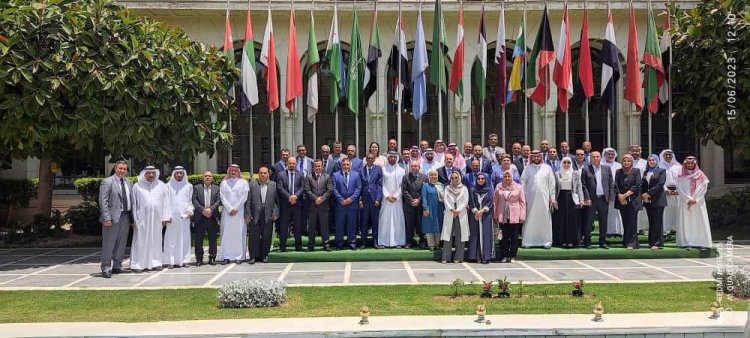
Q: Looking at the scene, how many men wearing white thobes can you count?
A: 13